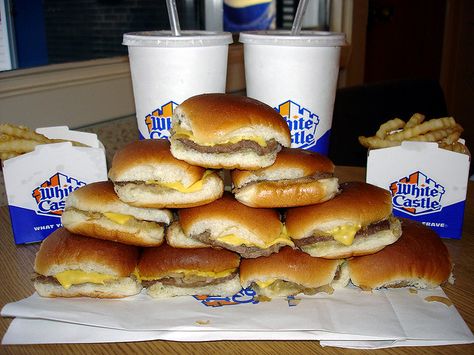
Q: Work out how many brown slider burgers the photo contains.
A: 10